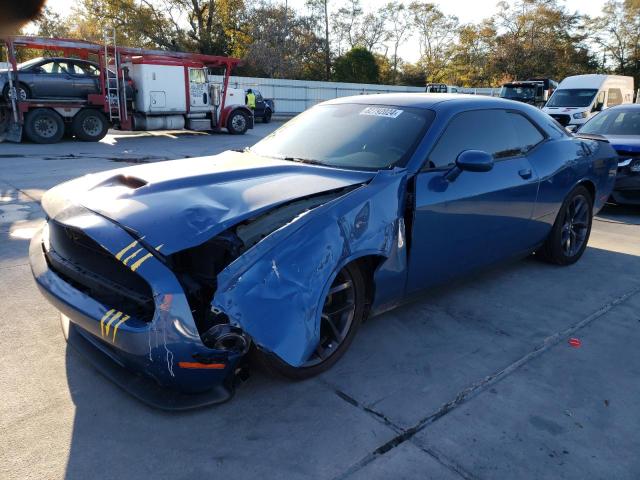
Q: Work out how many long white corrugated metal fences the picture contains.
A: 1